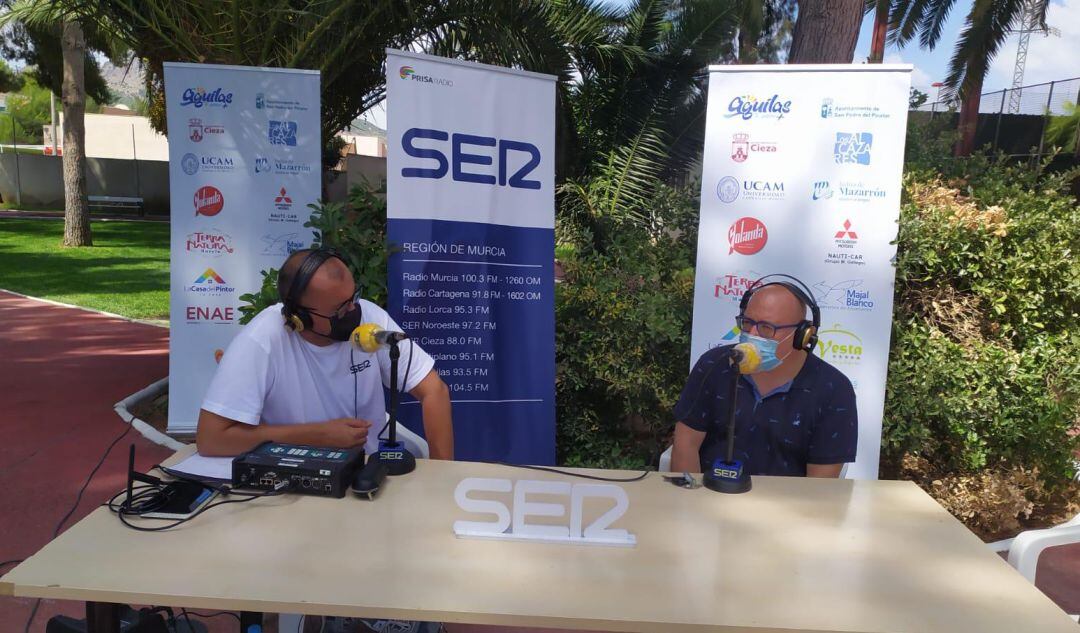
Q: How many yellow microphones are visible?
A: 2